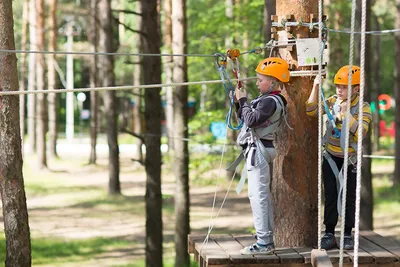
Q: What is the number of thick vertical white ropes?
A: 3